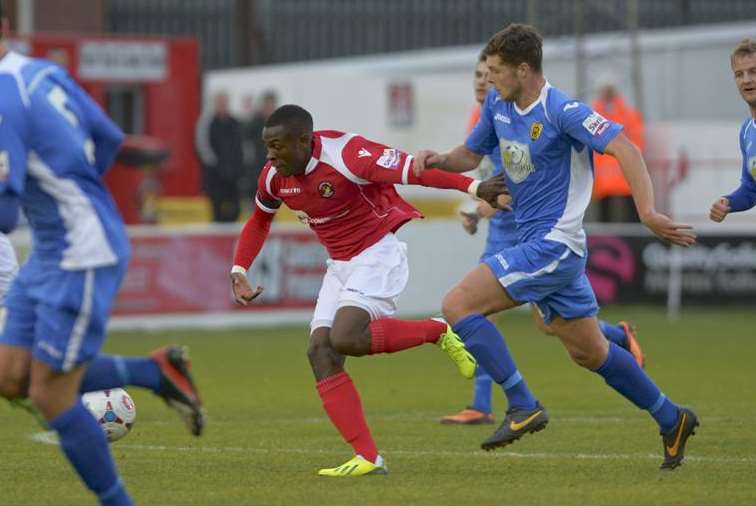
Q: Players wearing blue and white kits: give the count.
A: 4